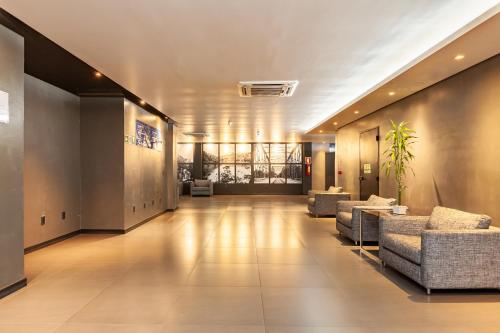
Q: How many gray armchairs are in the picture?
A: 4